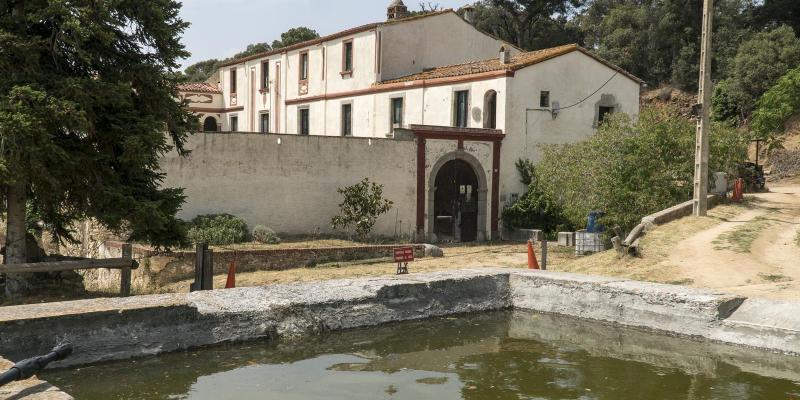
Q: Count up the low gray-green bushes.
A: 2